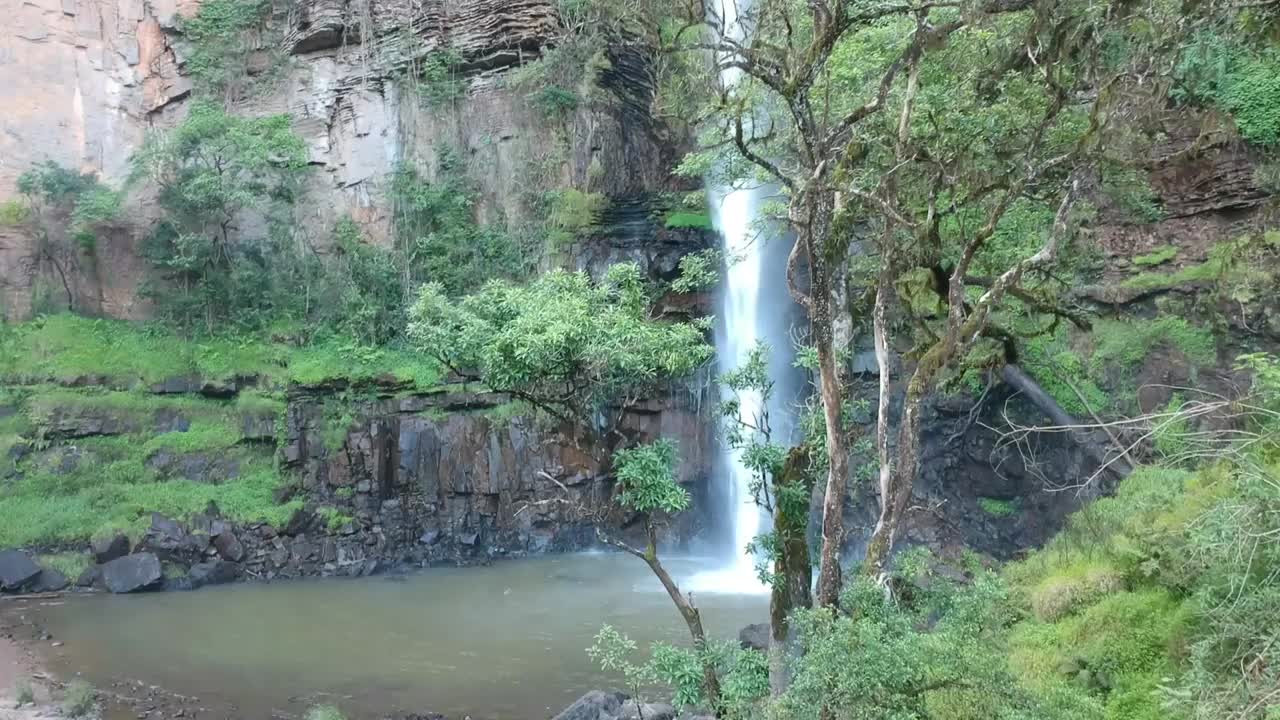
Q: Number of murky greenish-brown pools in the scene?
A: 1